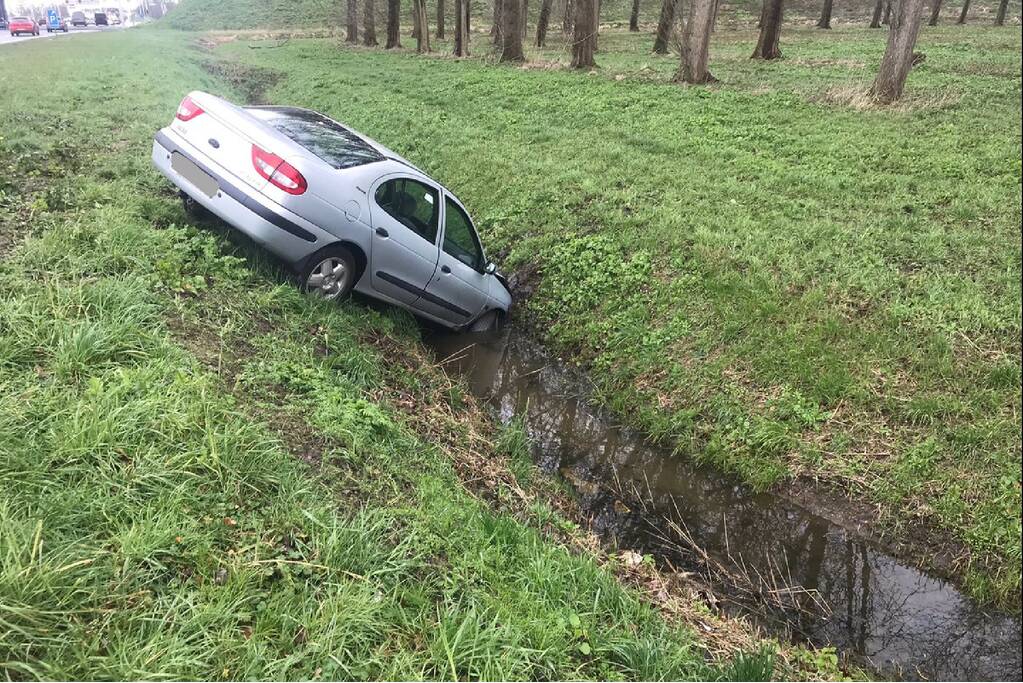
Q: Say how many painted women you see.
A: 0